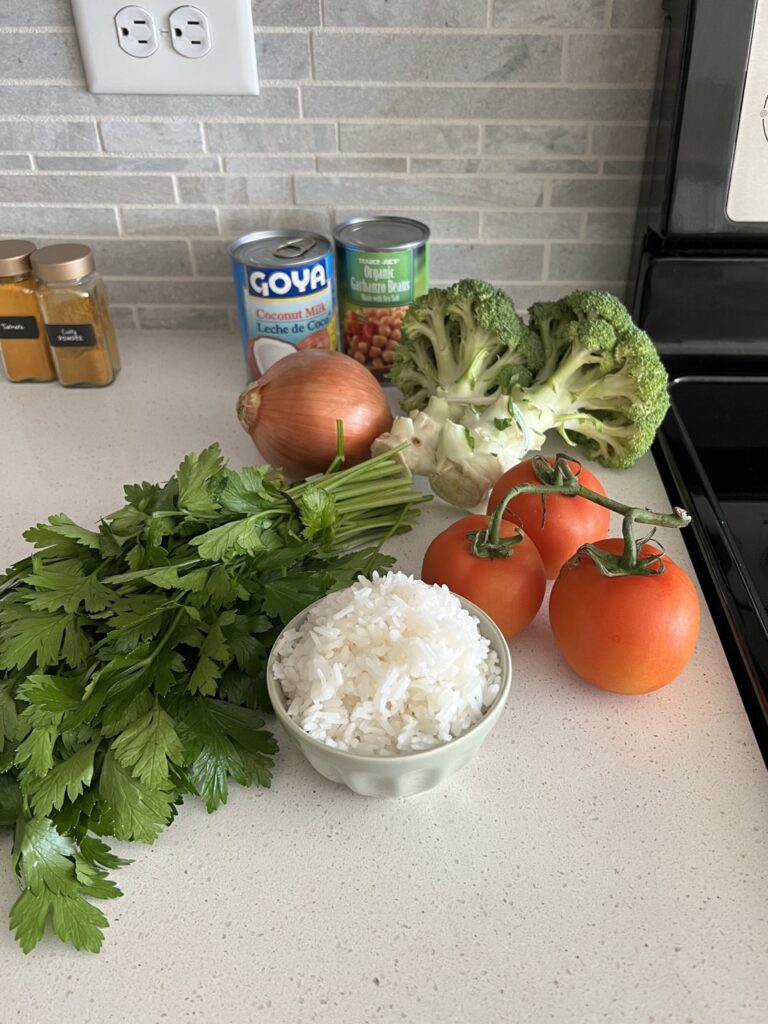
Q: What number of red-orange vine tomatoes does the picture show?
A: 3